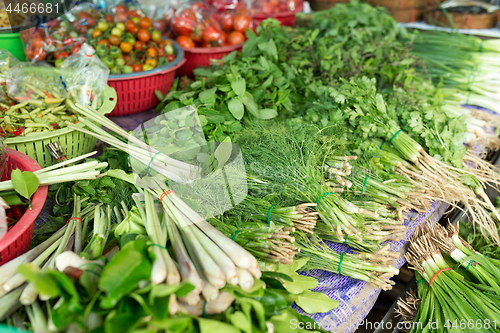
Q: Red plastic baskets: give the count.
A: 4